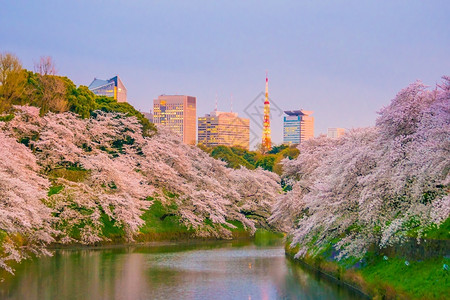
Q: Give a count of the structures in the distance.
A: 6